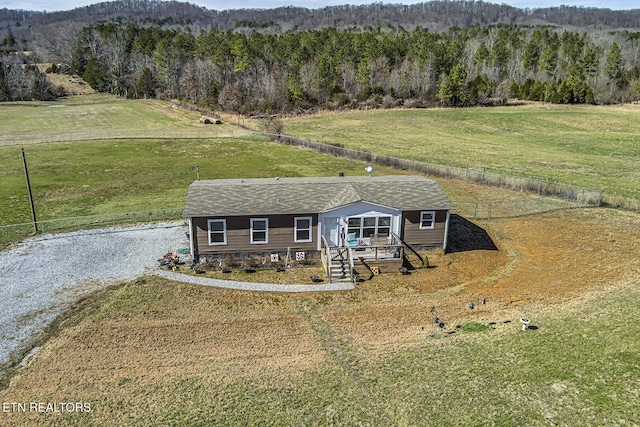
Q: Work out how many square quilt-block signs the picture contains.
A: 3